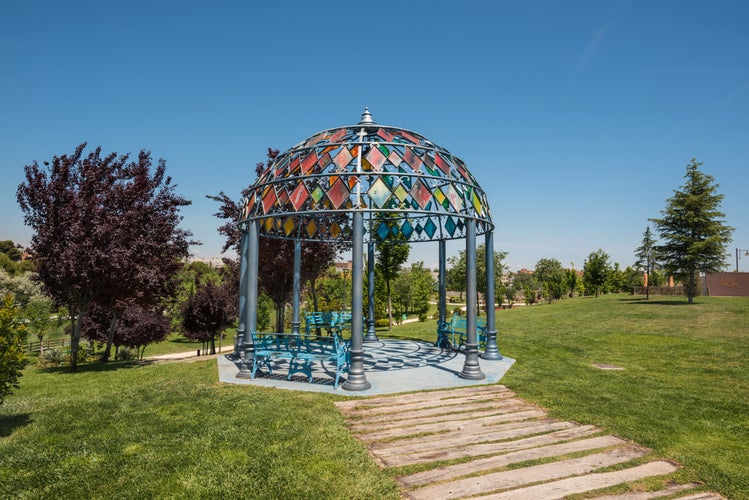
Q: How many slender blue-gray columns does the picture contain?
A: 8